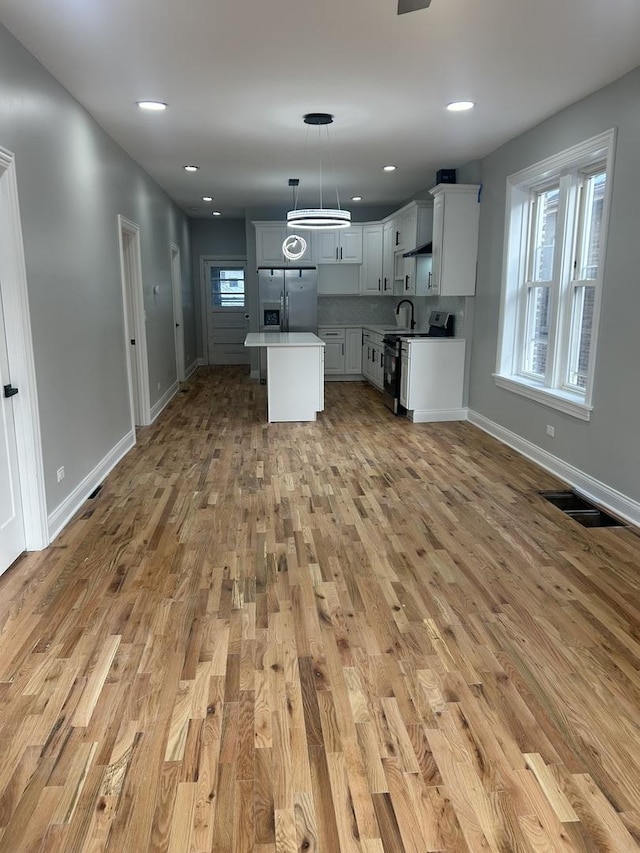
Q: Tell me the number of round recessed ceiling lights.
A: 7